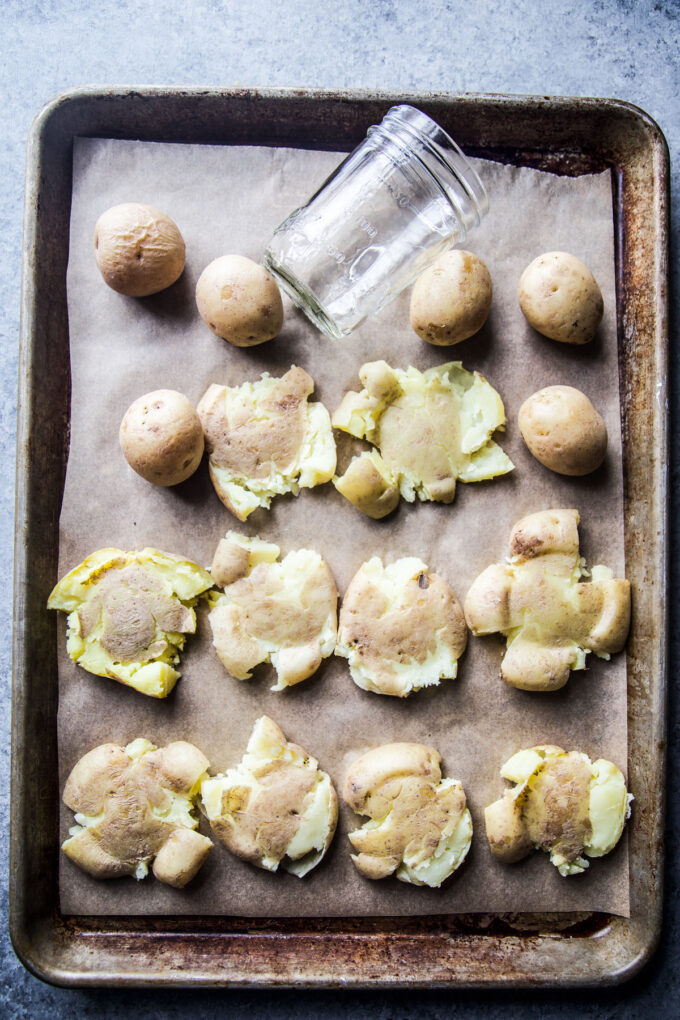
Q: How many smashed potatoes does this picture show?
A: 10